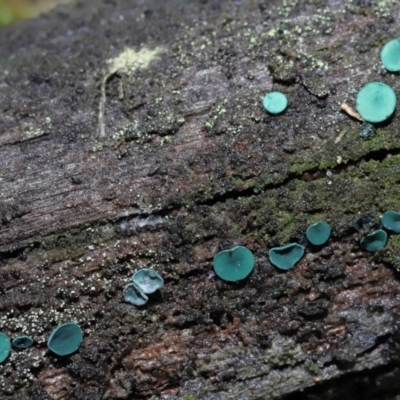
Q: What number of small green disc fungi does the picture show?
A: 13